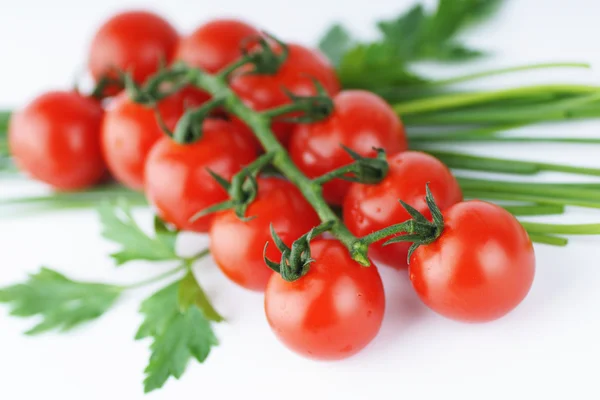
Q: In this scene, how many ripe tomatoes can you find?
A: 11